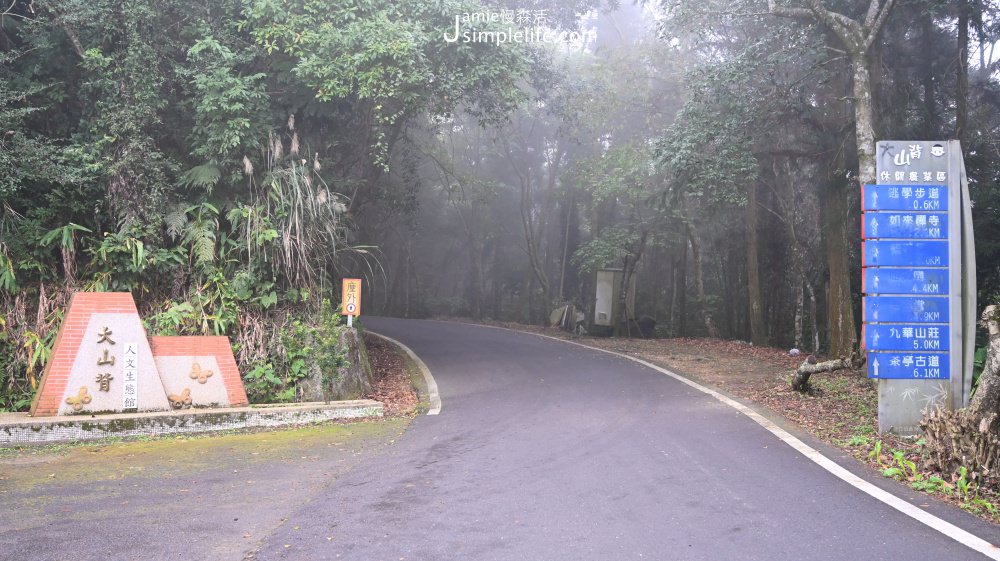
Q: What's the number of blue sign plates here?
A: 7